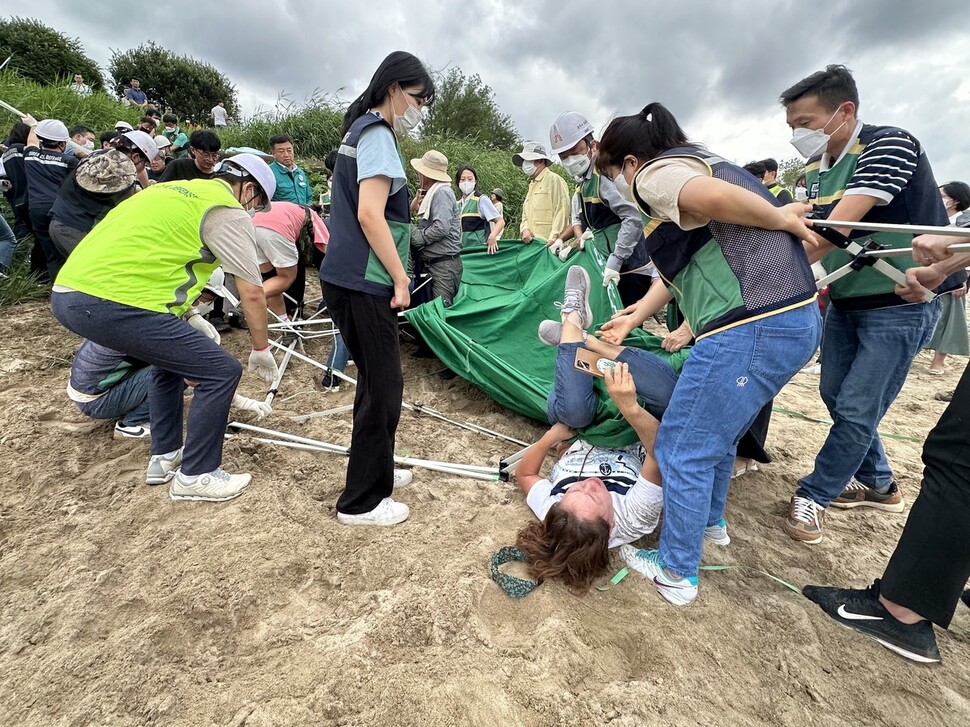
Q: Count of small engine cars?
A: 0